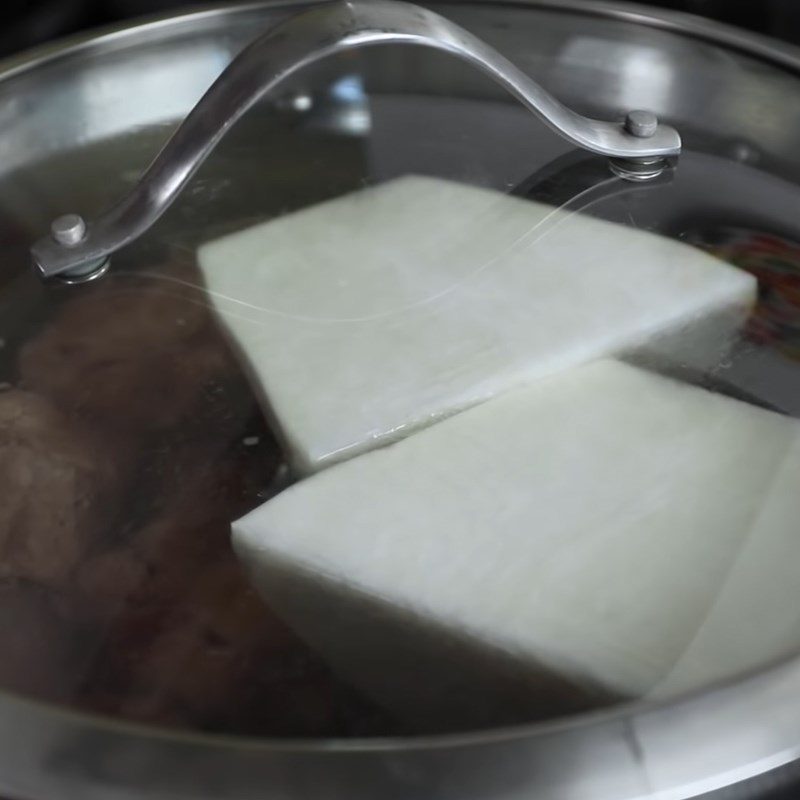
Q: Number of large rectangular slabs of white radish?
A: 2